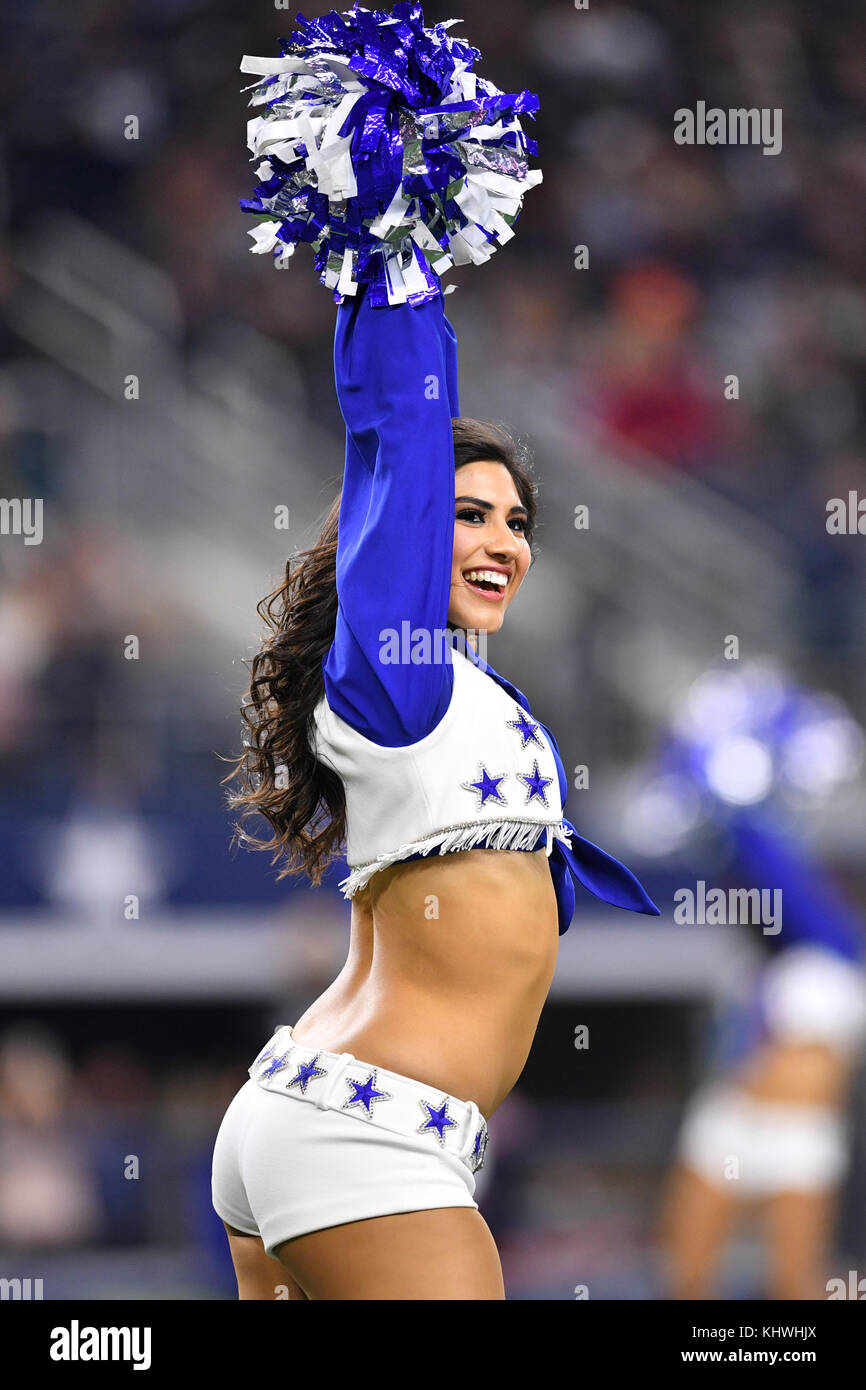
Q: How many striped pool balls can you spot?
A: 0